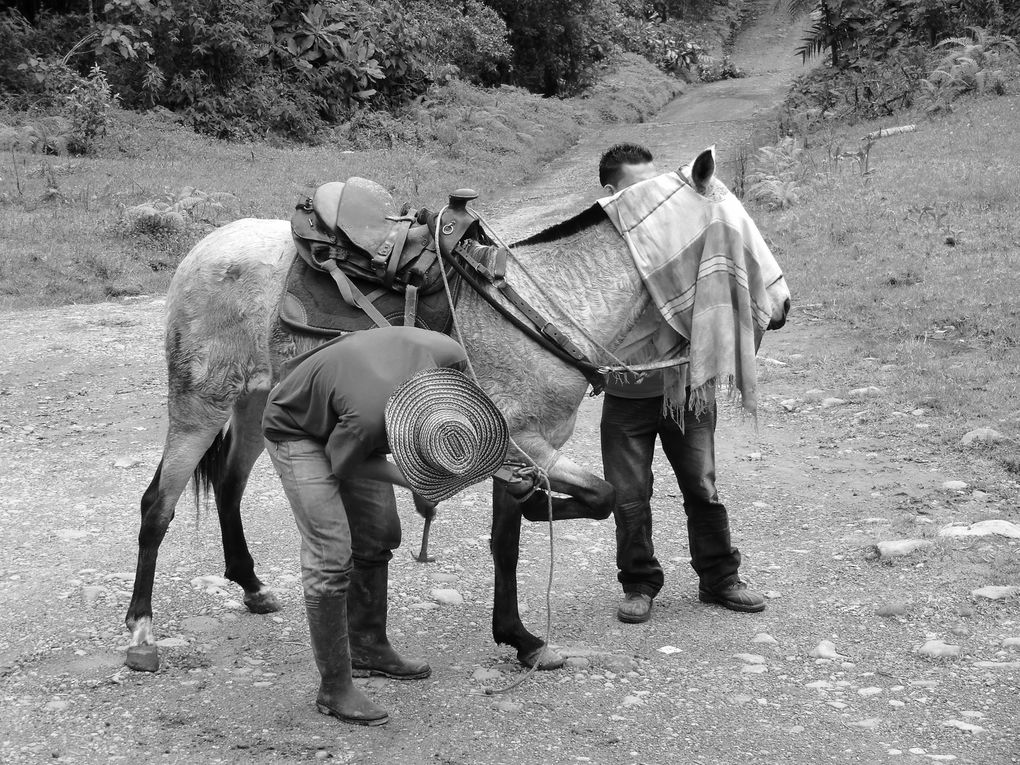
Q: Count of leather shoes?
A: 2